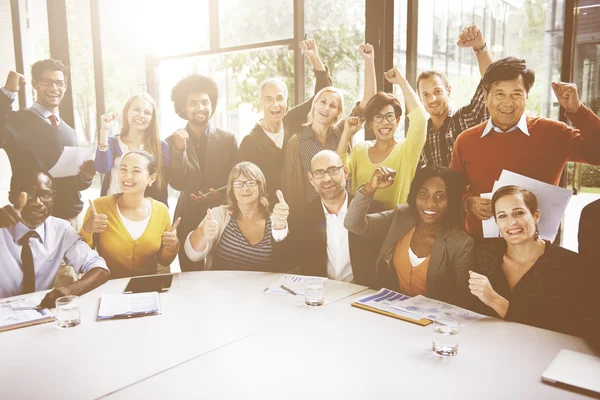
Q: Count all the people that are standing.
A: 8